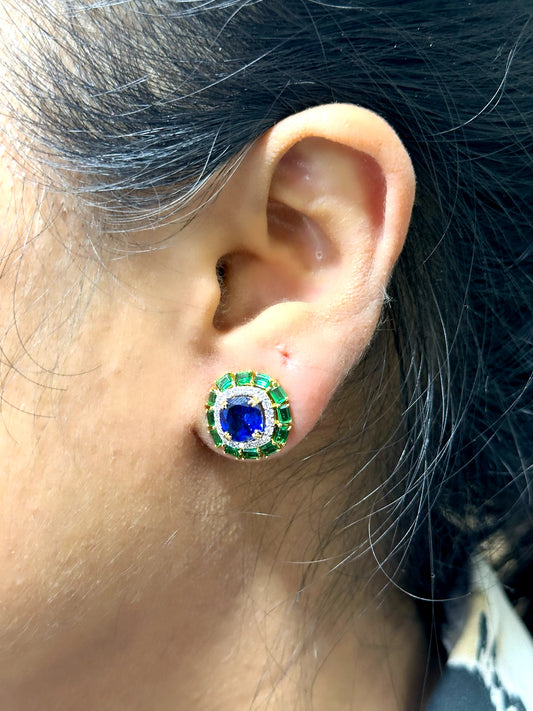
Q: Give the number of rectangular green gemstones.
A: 12